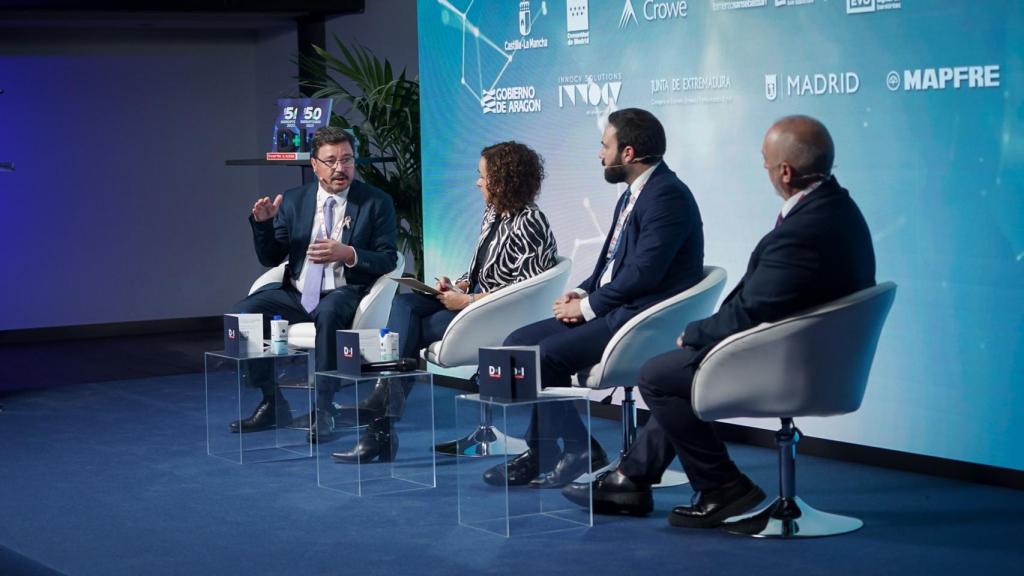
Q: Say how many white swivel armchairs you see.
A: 4